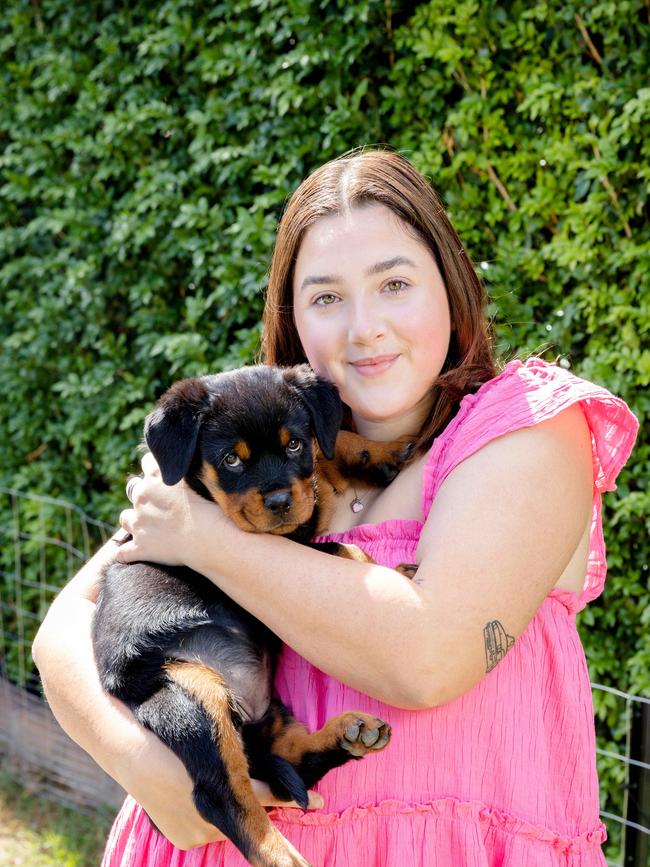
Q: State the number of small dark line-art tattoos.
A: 1